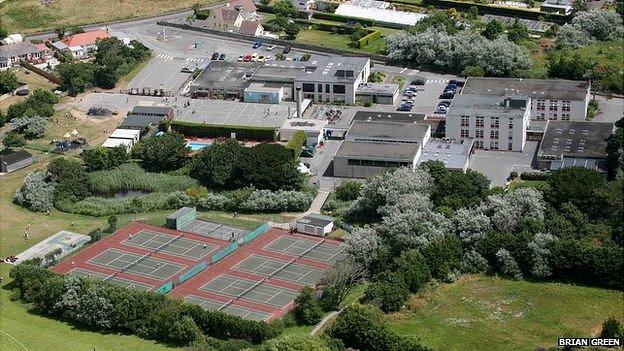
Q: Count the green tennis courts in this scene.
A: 7